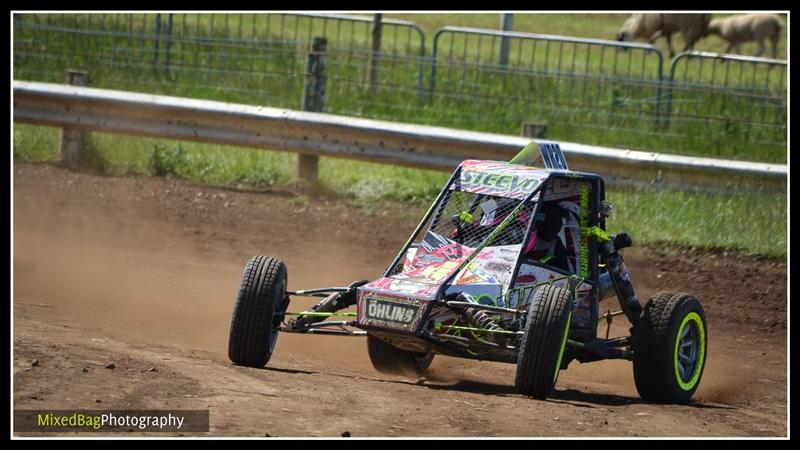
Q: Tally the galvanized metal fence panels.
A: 4